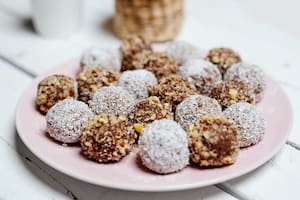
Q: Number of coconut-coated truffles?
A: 10